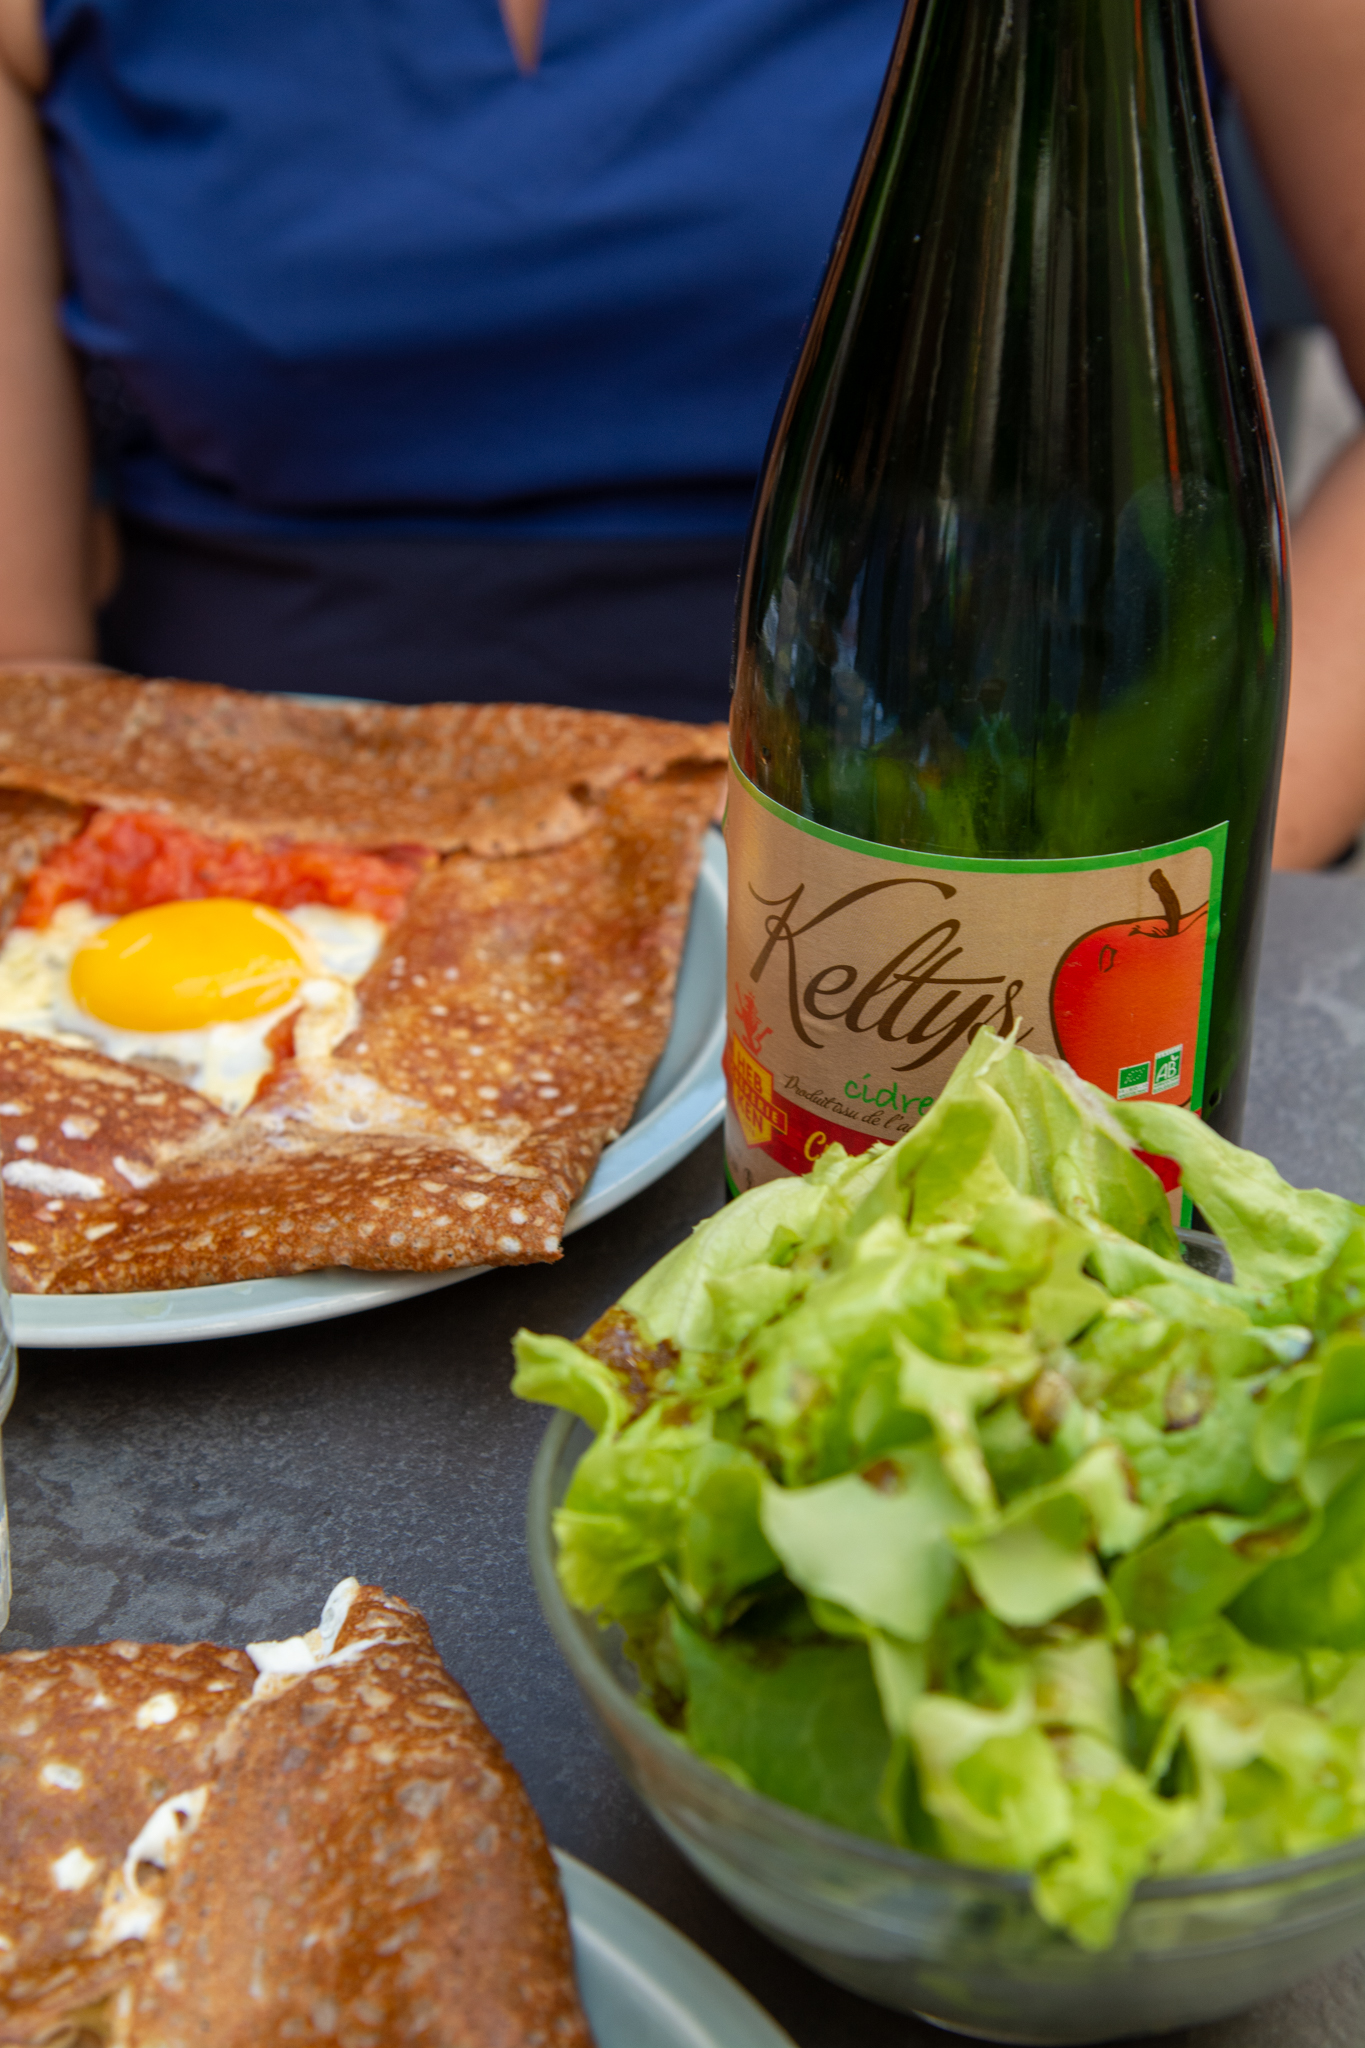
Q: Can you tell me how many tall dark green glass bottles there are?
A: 1